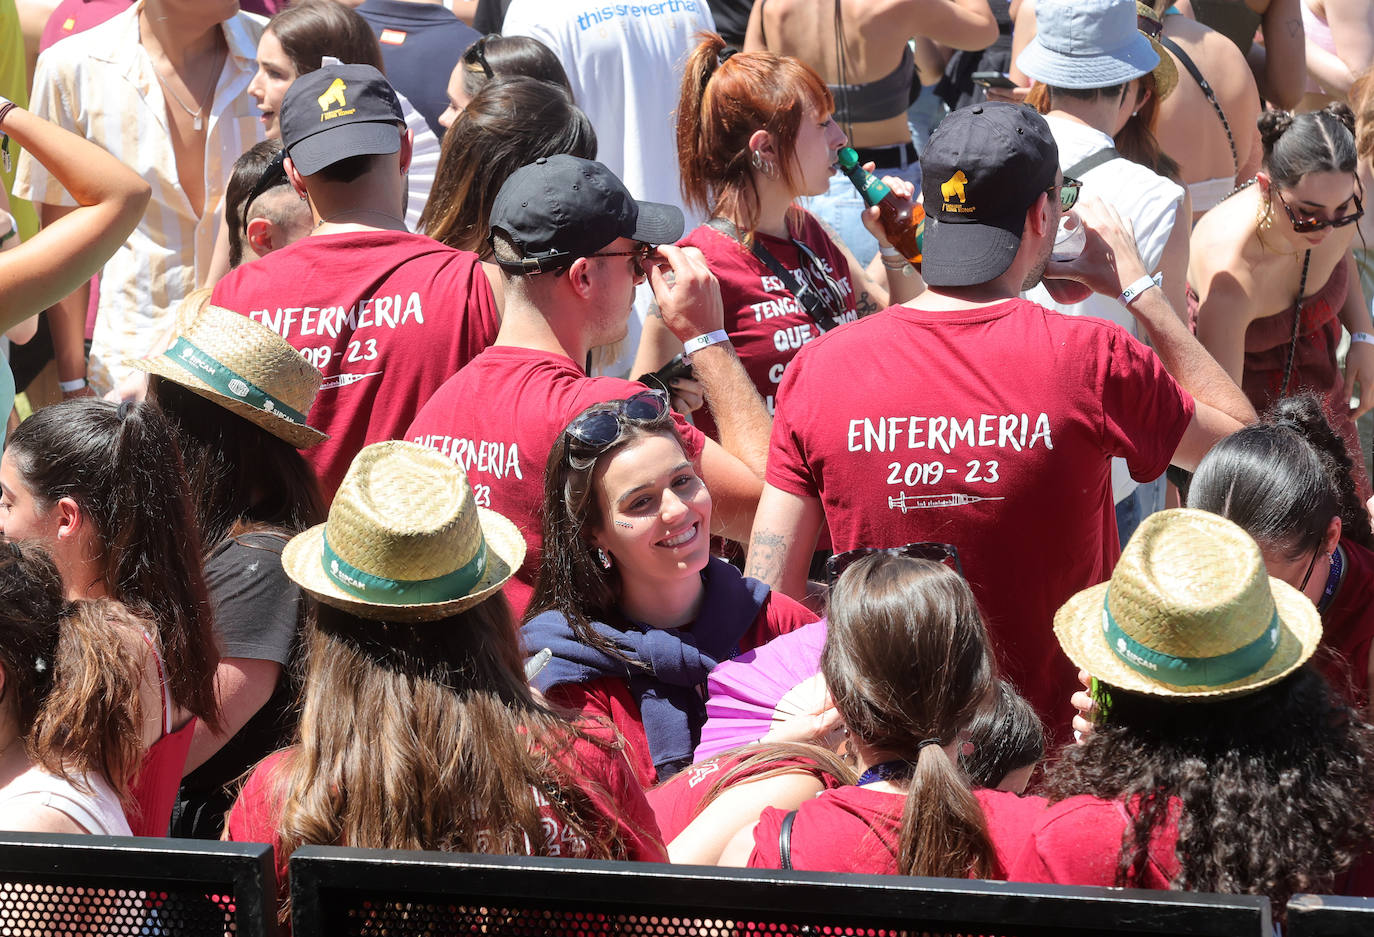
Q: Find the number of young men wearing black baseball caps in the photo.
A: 3